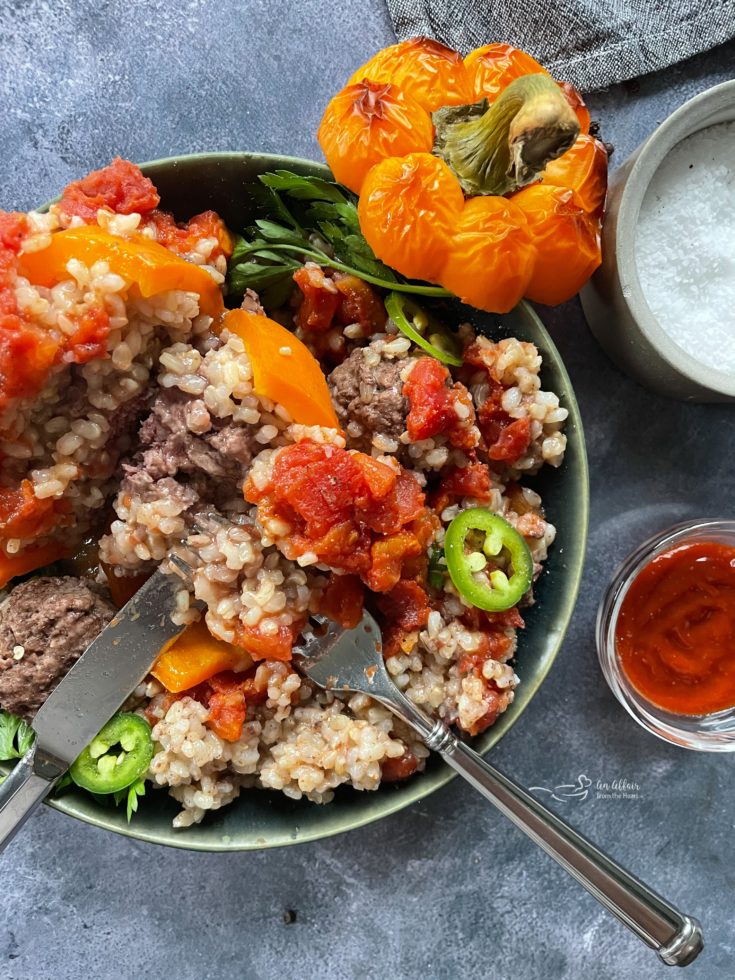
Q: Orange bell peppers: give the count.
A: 1